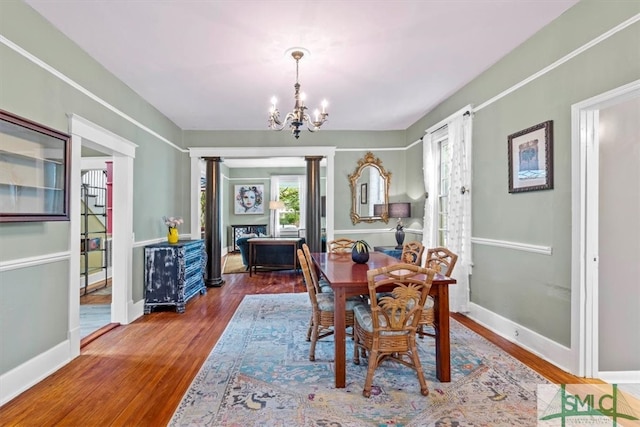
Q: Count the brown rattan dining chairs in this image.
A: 6